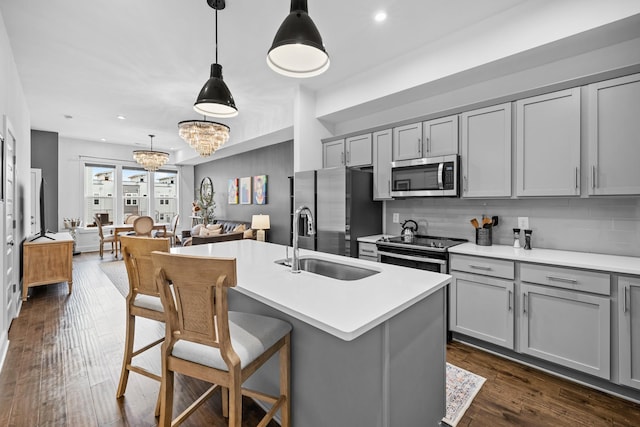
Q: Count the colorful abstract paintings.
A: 3